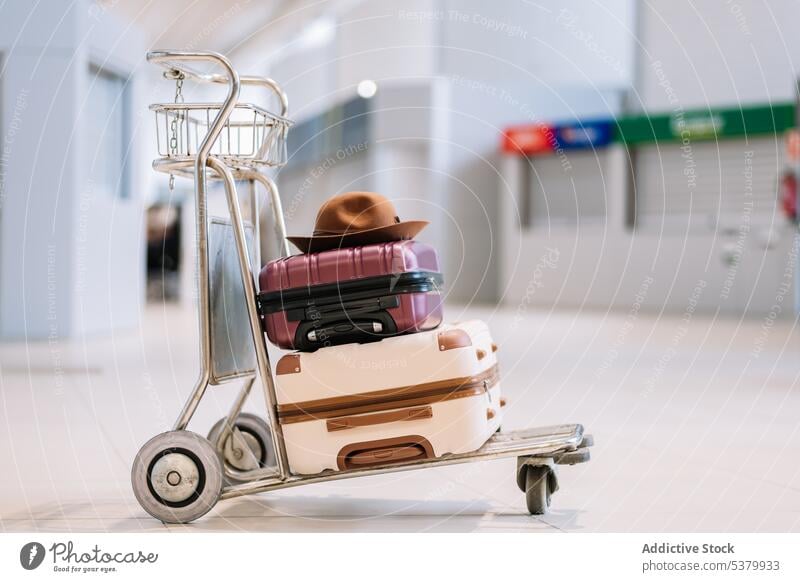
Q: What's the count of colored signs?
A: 3